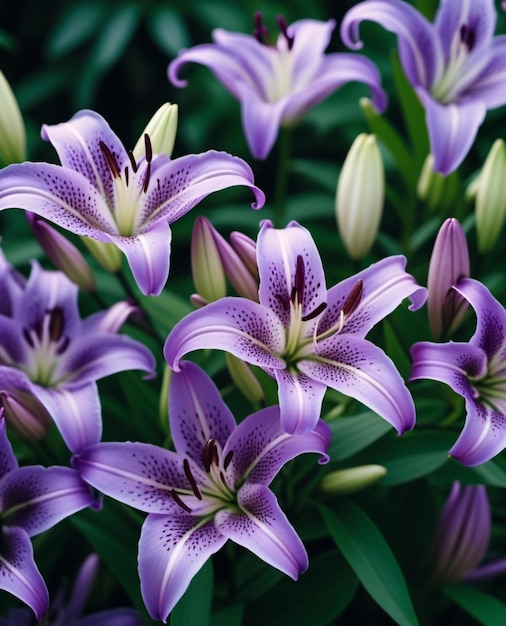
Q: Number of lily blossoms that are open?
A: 8